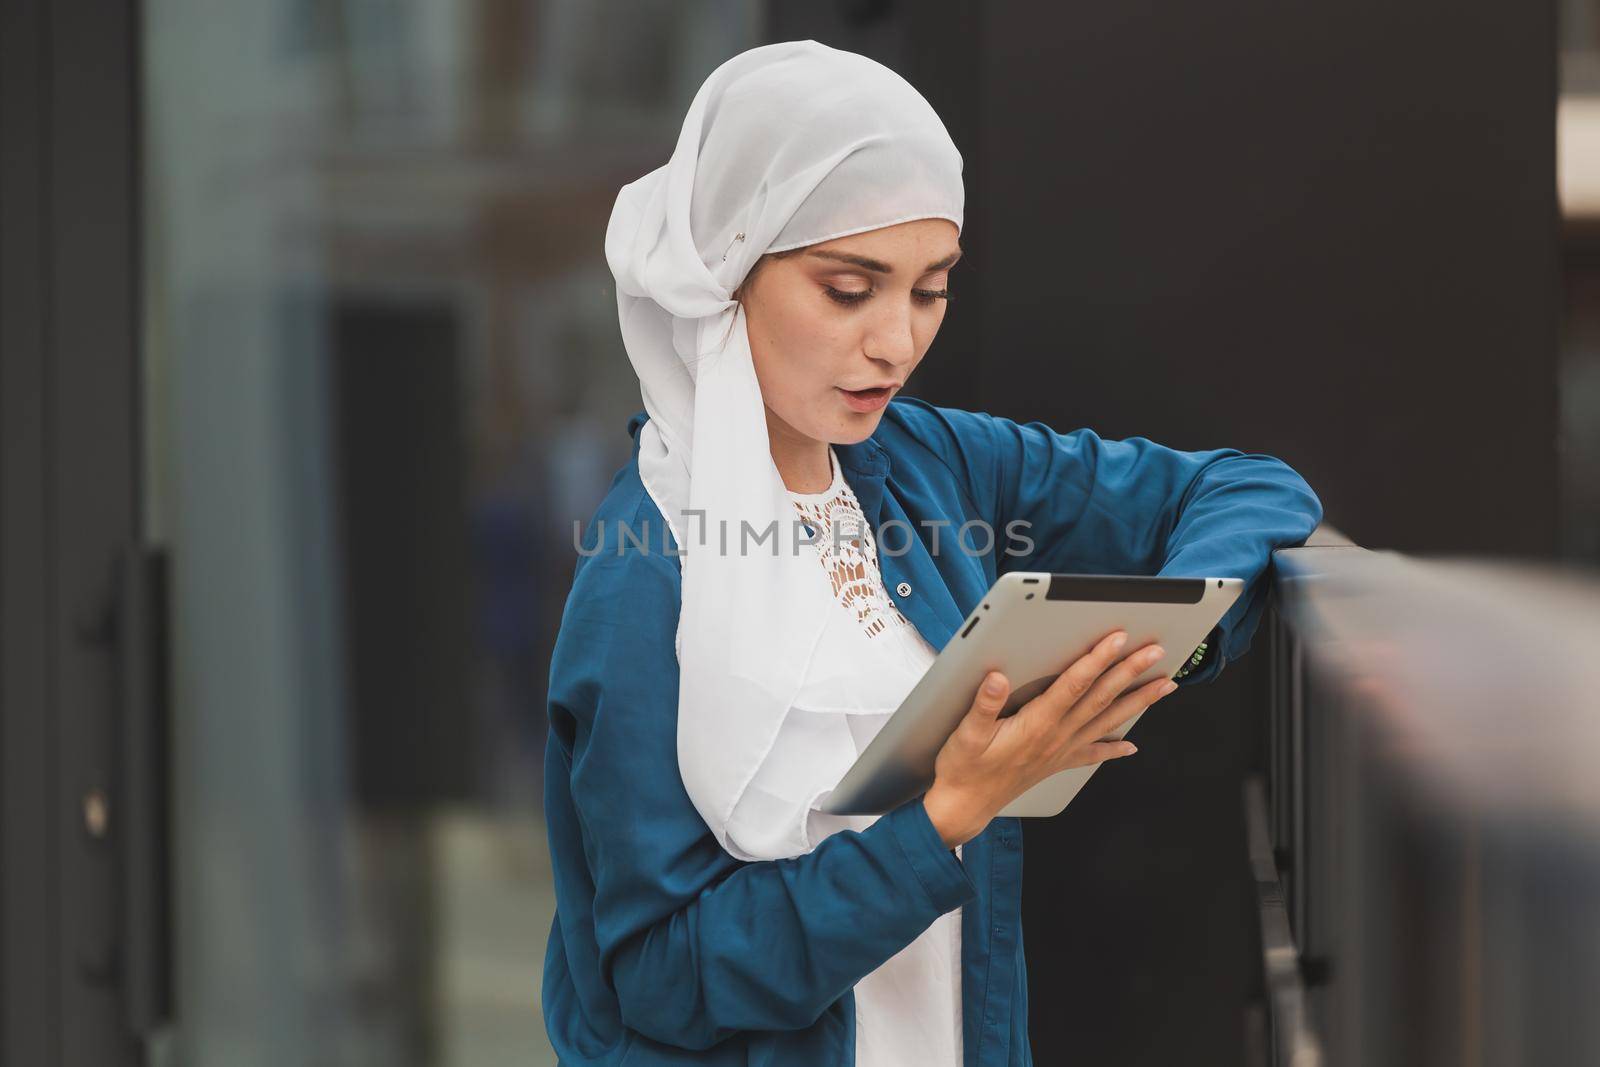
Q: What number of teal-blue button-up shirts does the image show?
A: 1